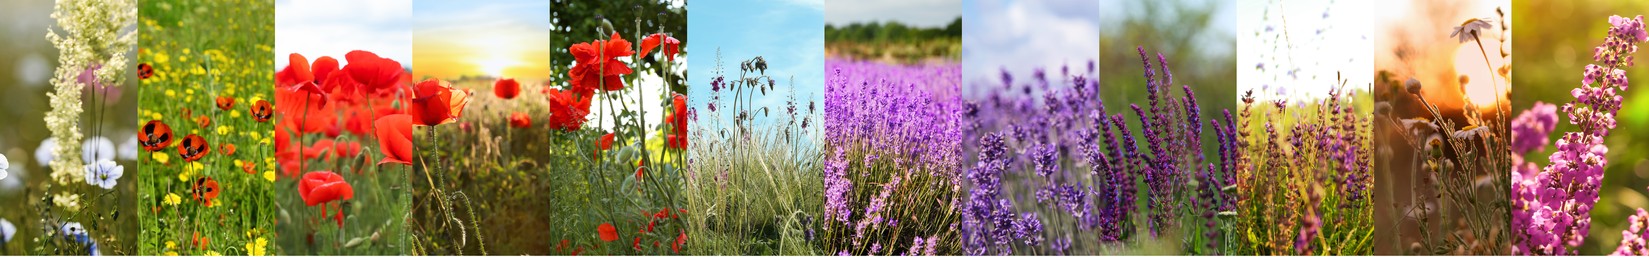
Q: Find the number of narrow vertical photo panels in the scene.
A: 12